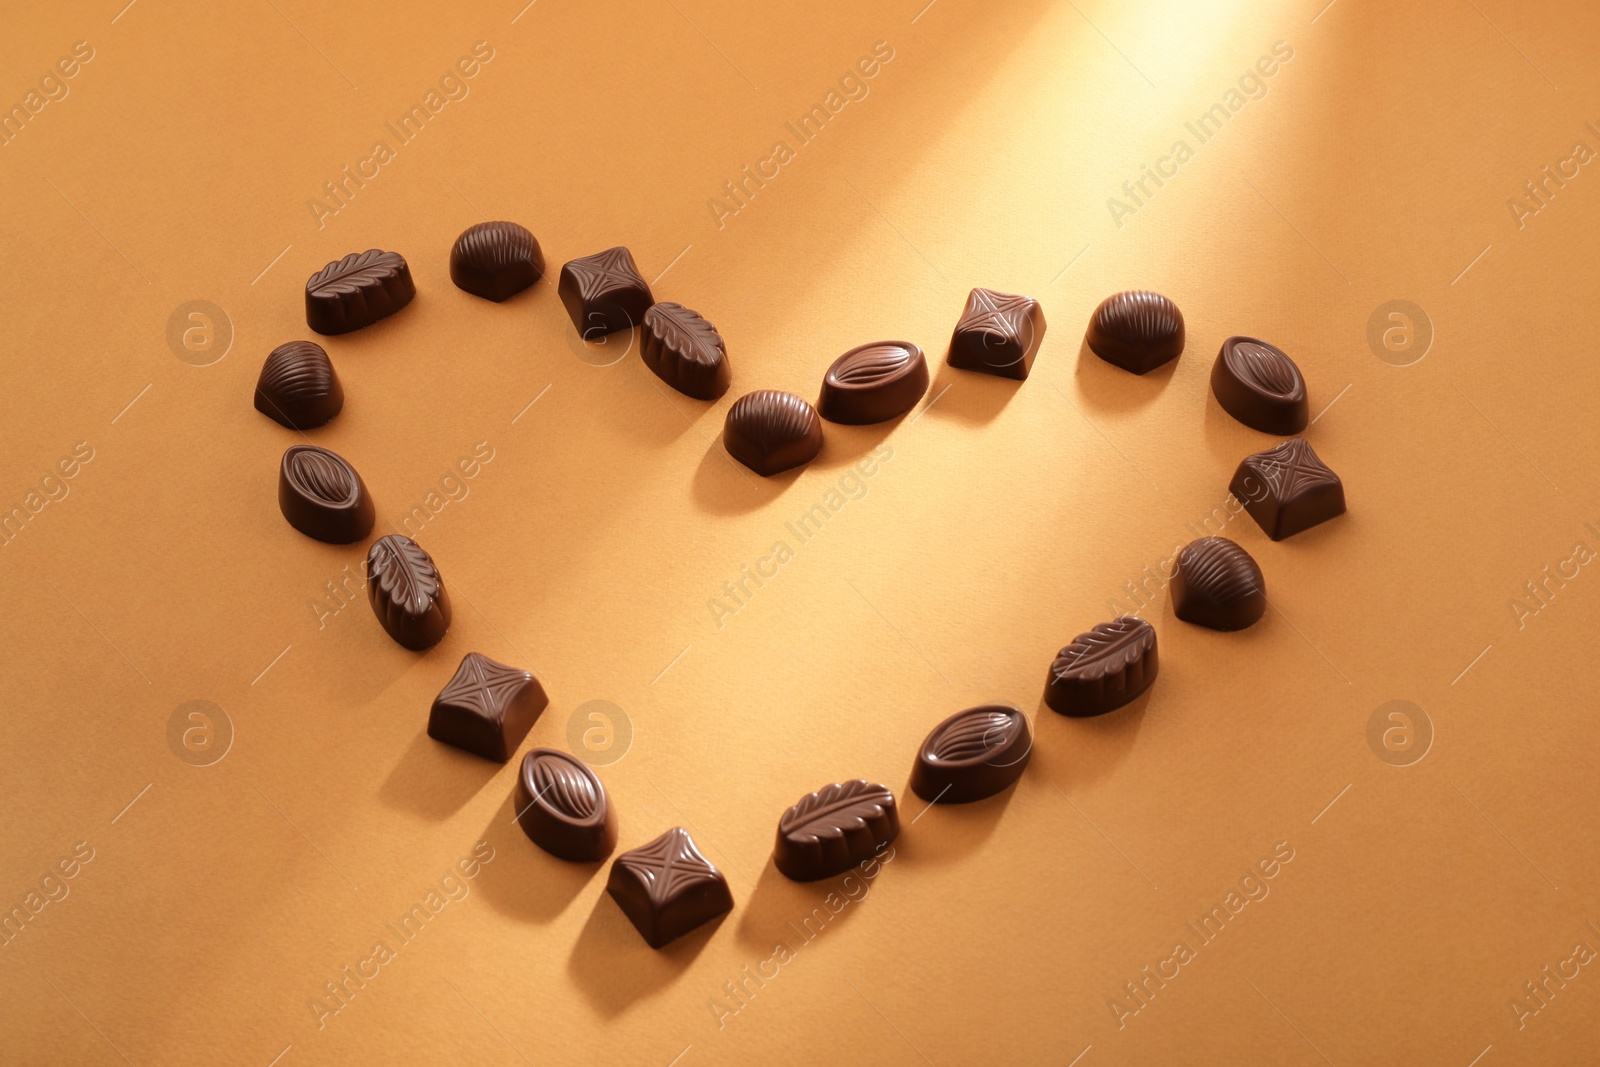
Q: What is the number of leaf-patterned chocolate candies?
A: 5